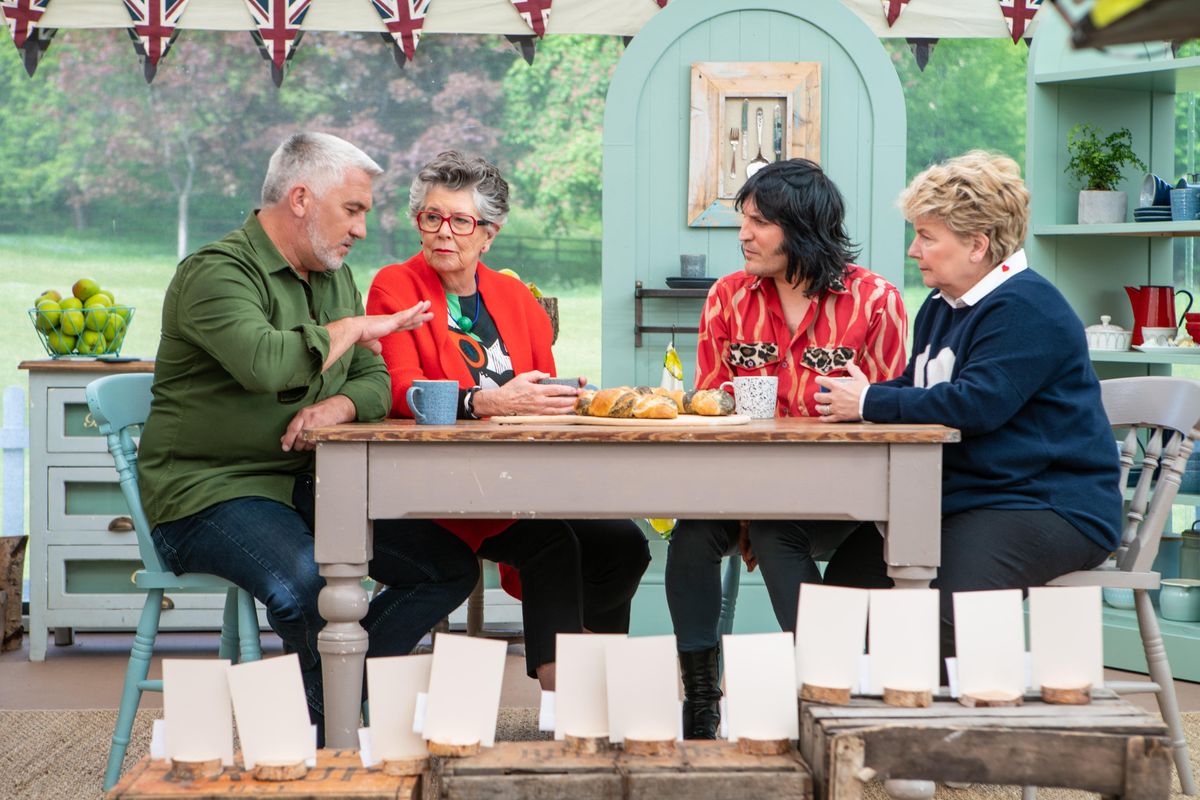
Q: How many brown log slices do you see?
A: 11